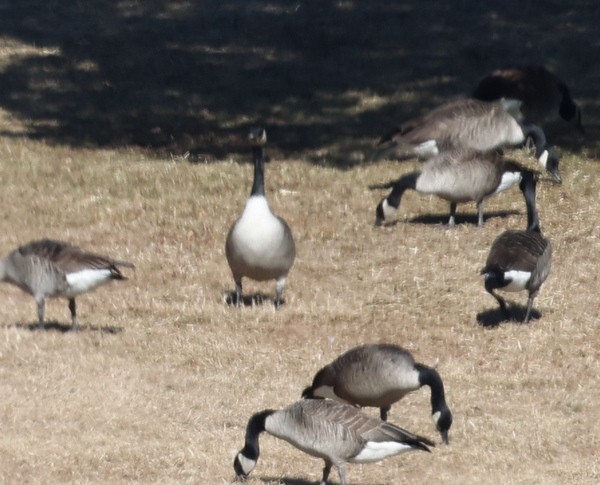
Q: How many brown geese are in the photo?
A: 8